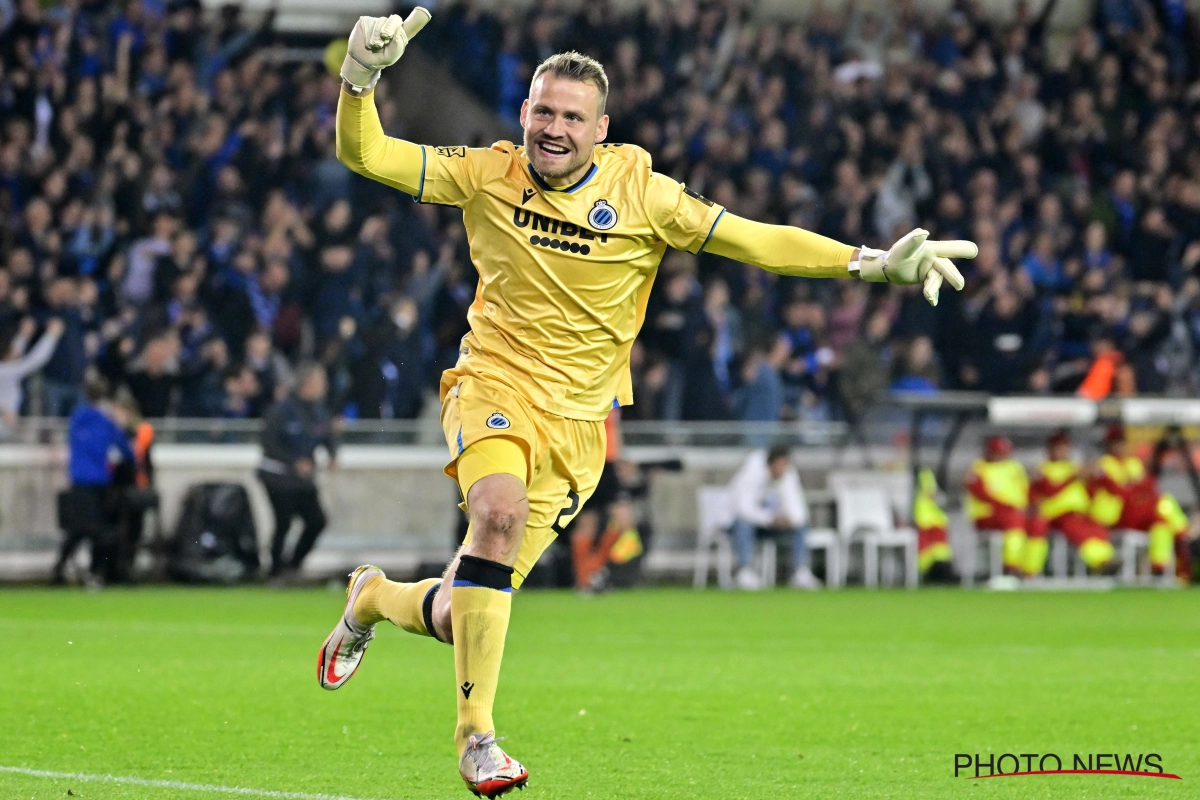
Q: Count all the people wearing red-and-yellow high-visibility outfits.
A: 3